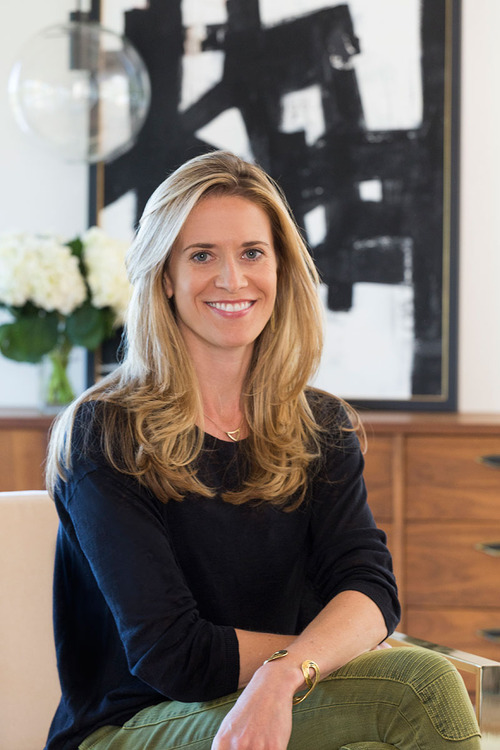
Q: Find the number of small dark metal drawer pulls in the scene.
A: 3